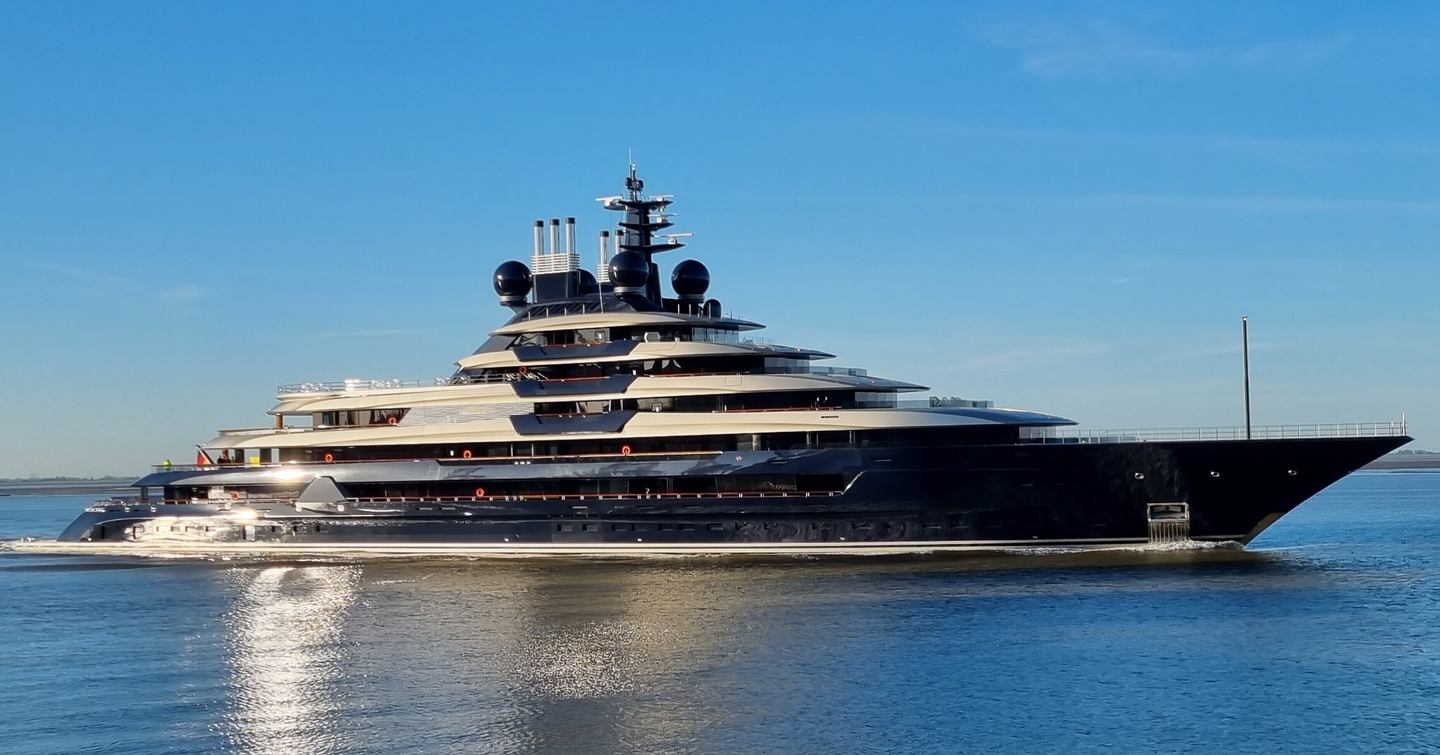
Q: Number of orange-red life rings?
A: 7